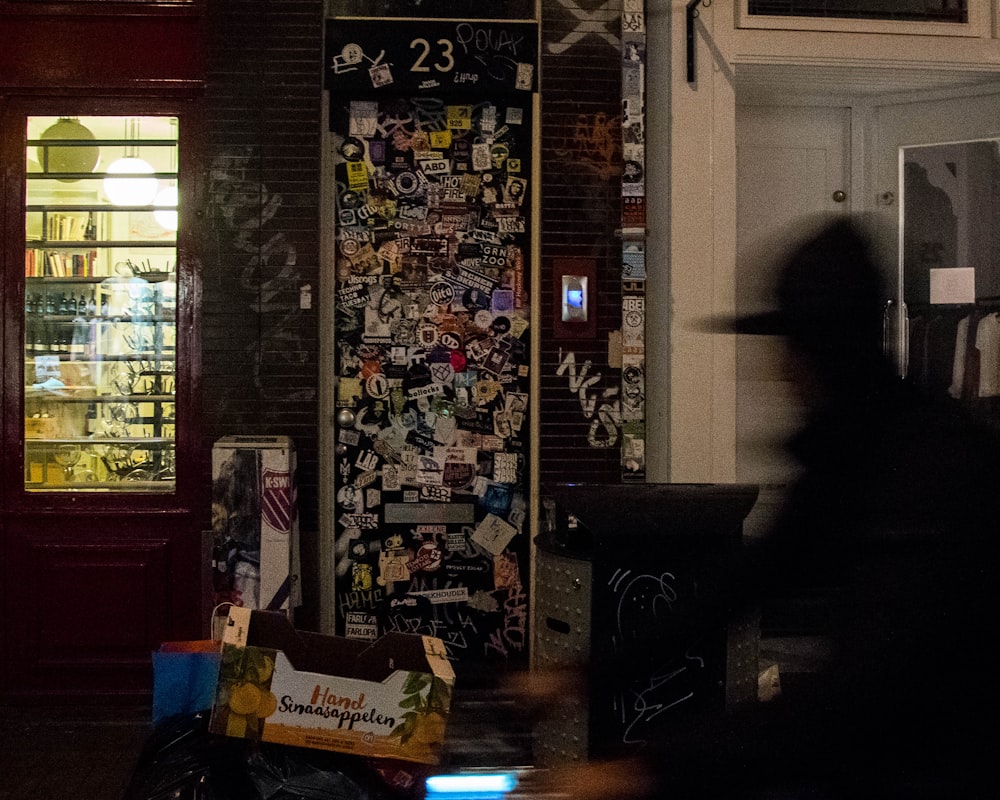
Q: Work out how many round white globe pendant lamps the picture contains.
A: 2